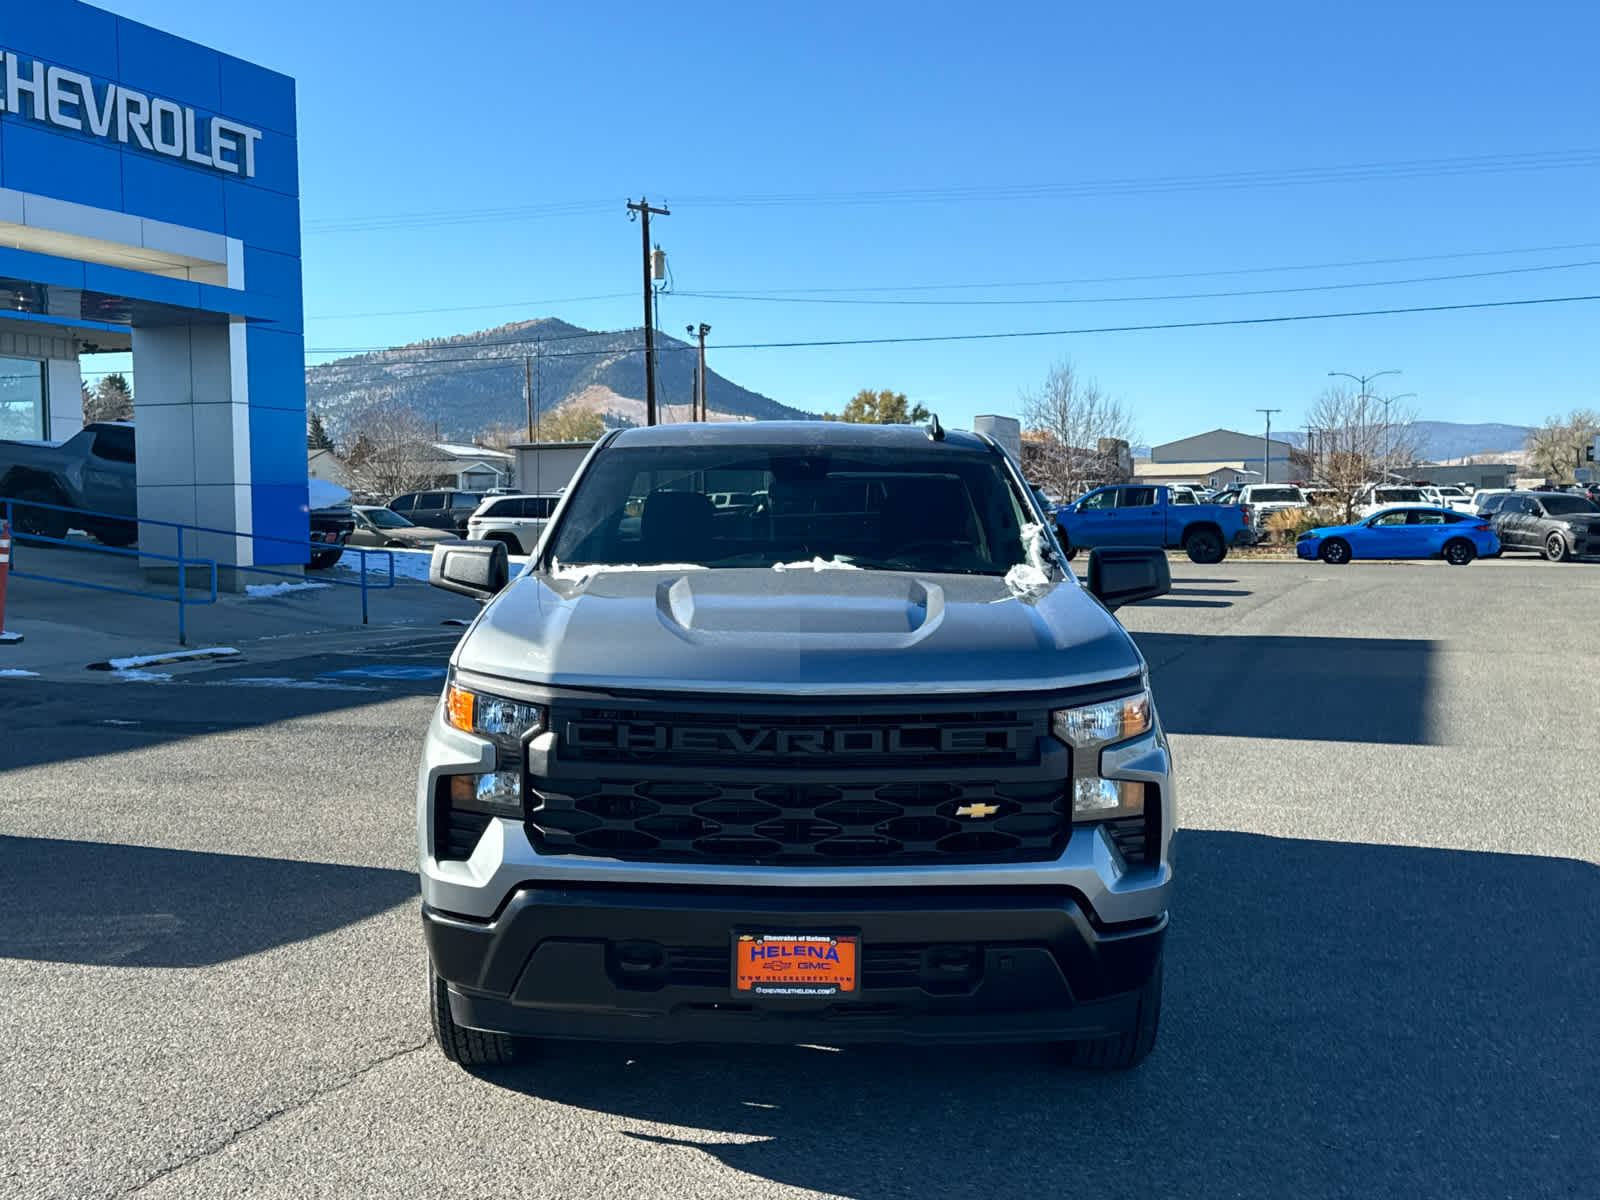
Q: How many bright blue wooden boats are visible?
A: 0